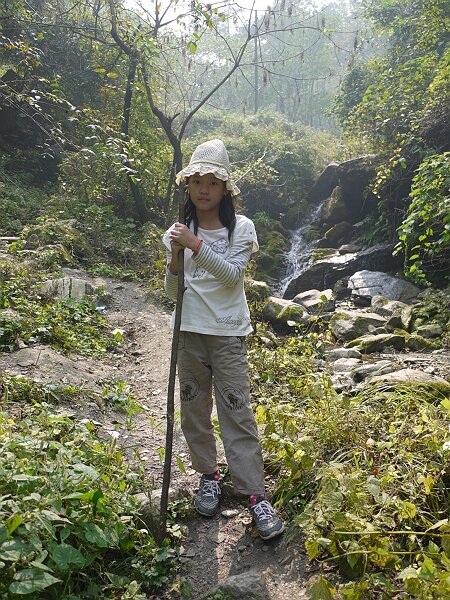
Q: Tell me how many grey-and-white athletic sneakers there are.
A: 2